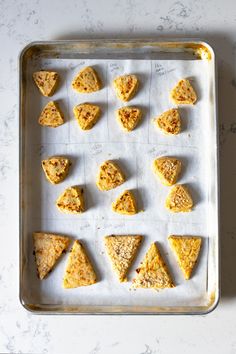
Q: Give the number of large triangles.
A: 5